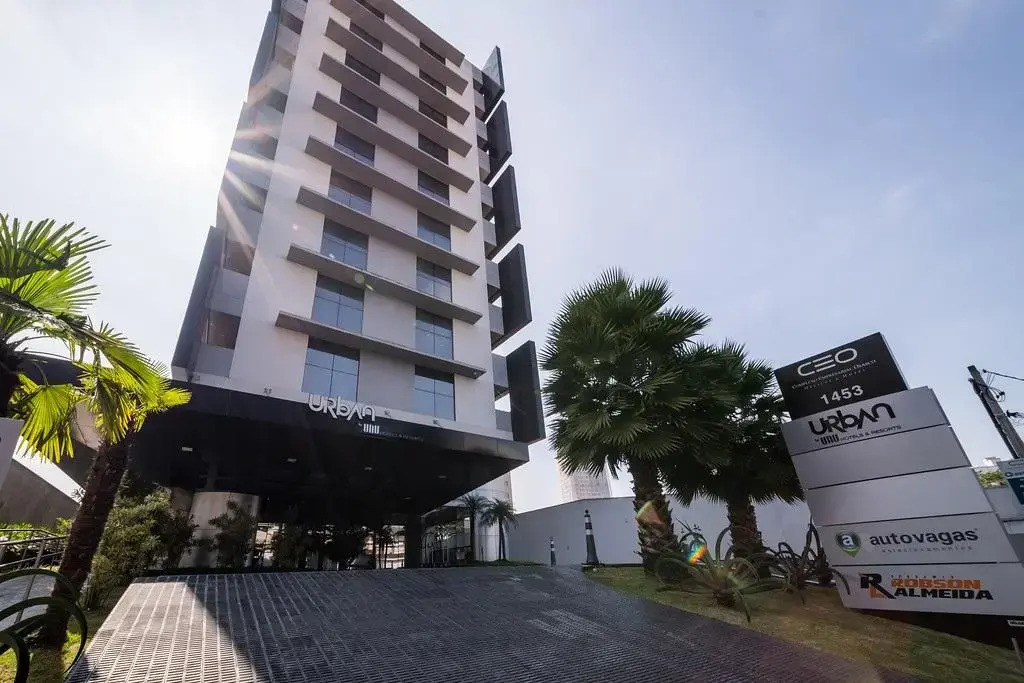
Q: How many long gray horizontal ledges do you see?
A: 9